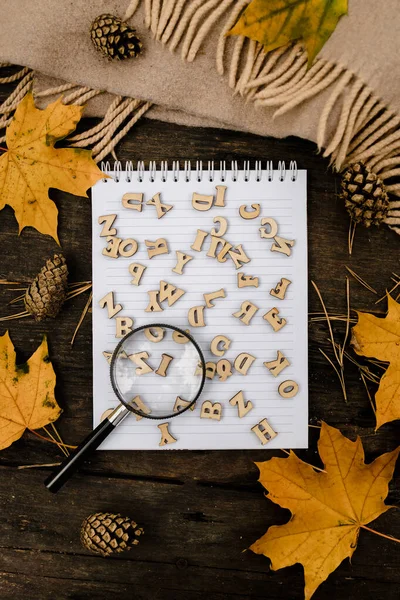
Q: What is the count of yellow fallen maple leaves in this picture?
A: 5